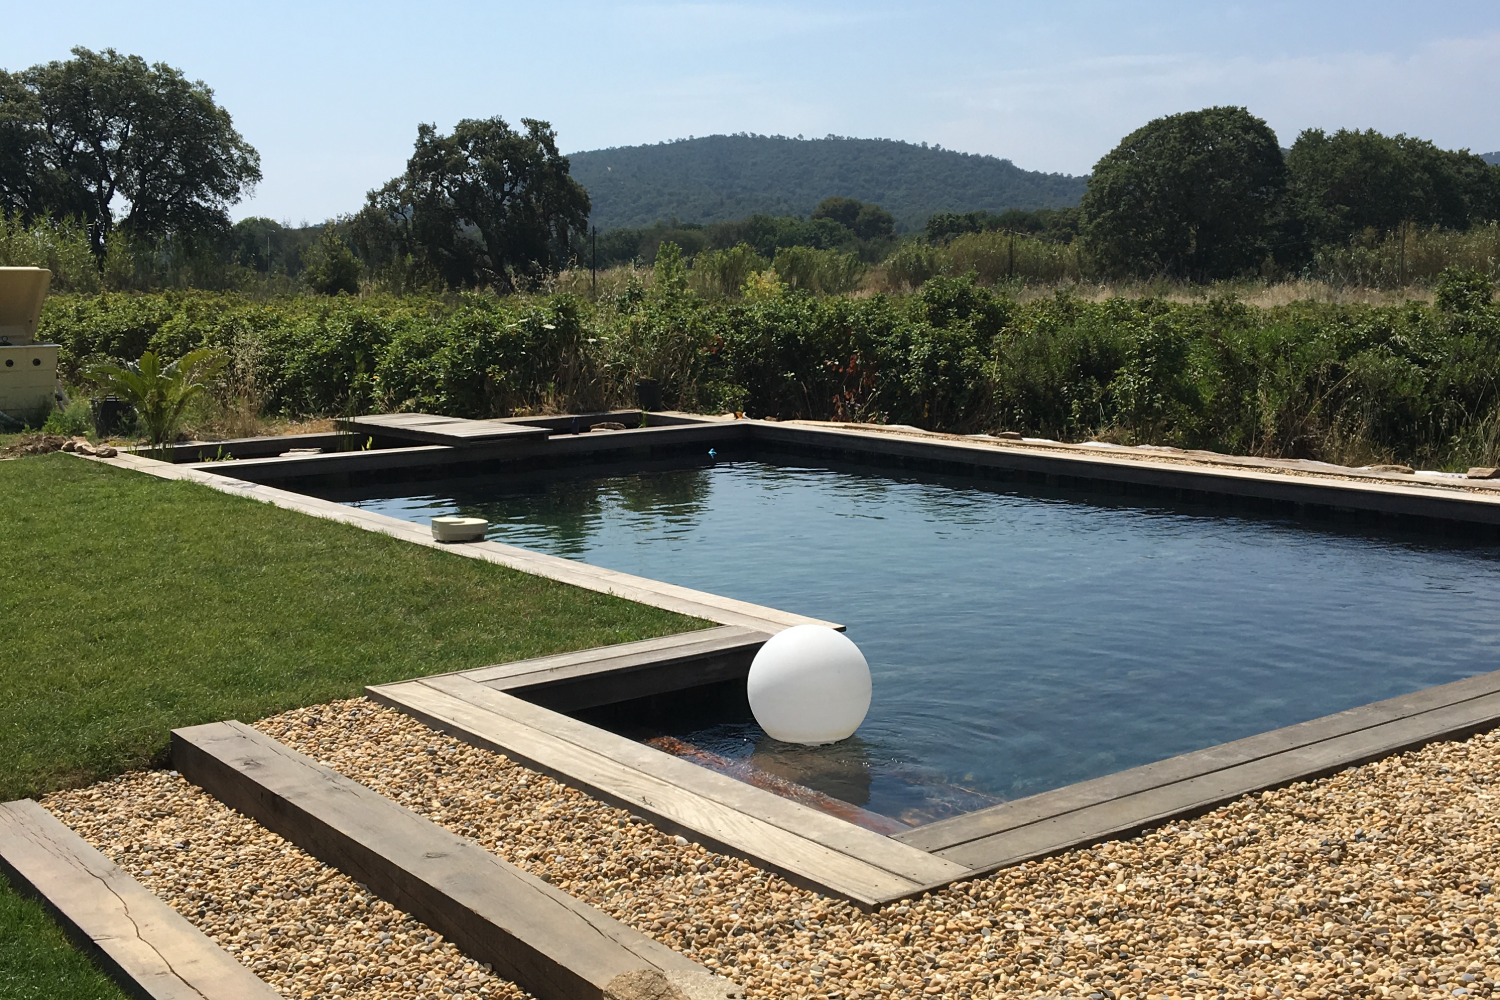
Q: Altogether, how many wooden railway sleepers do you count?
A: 2